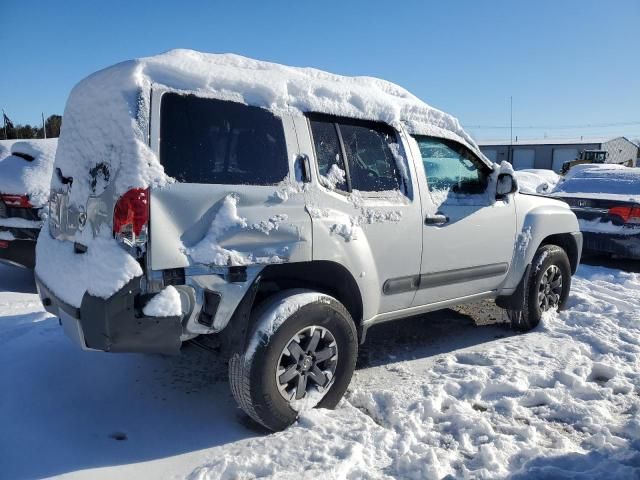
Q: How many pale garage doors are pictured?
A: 3